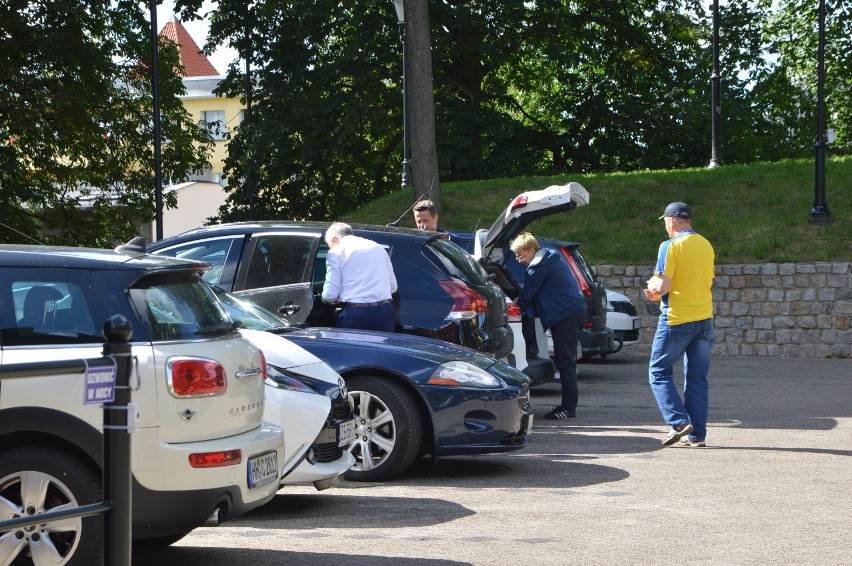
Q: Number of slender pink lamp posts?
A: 0